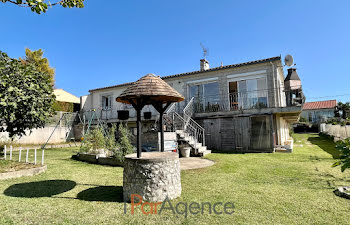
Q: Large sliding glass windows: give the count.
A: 2